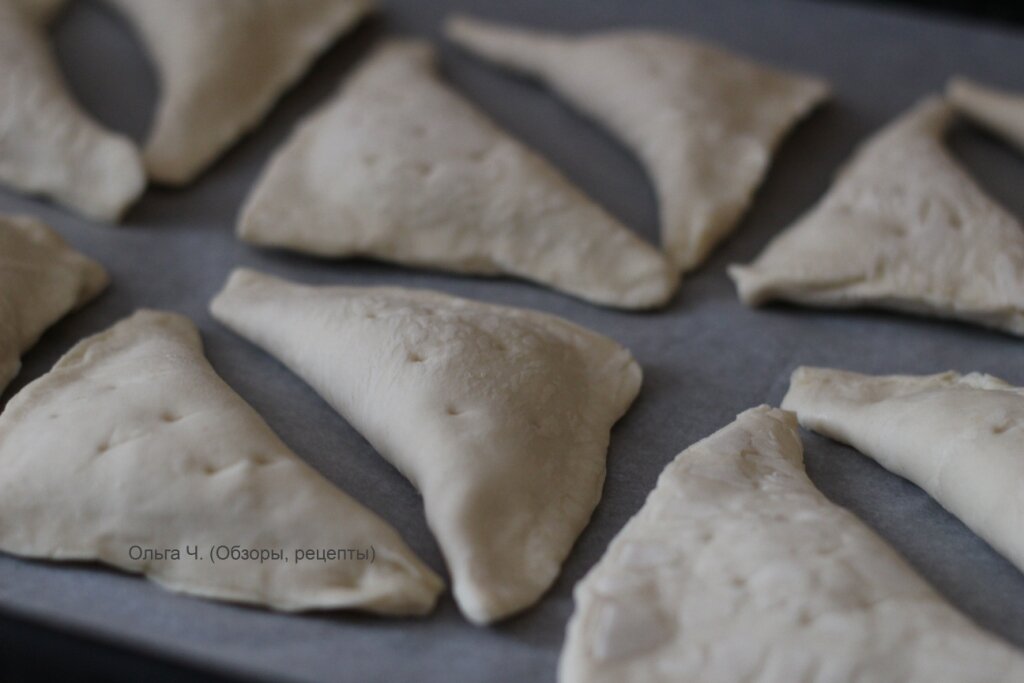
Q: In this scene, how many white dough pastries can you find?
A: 11